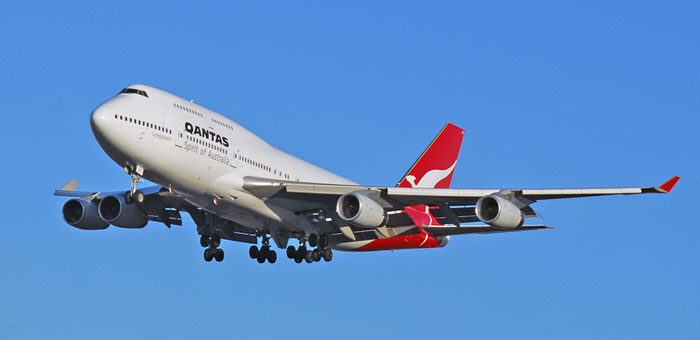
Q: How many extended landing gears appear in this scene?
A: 5